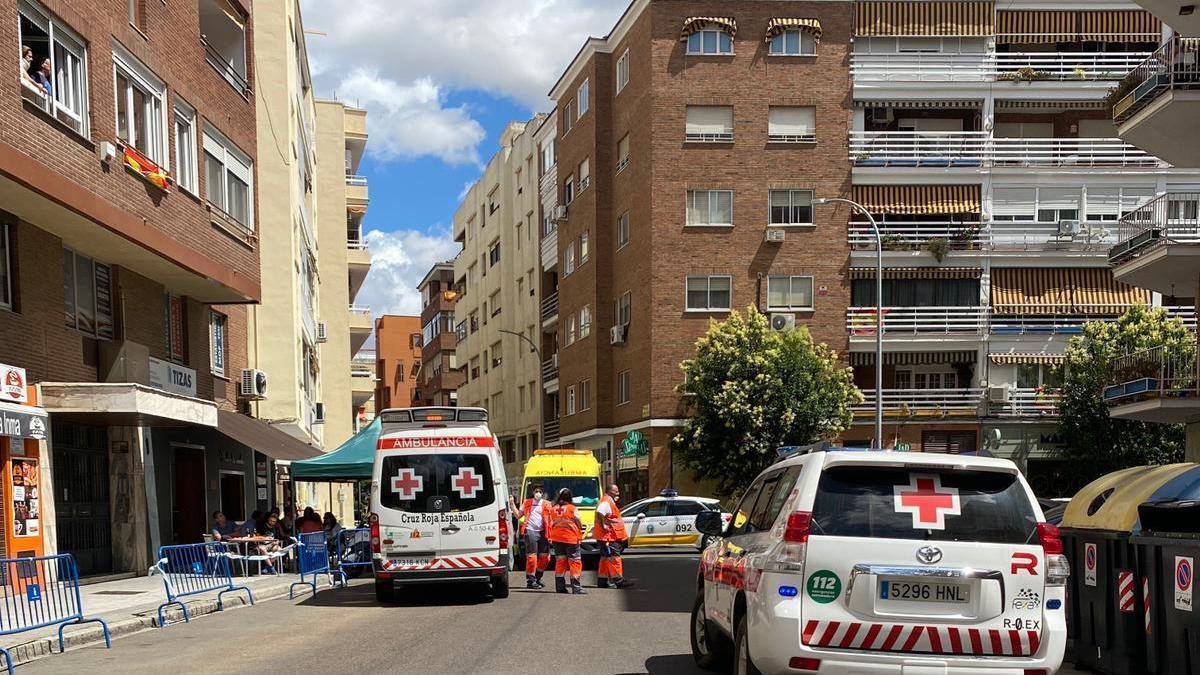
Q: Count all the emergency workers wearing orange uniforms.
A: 3